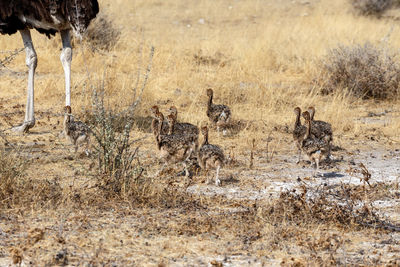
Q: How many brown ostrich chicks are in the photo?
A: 10